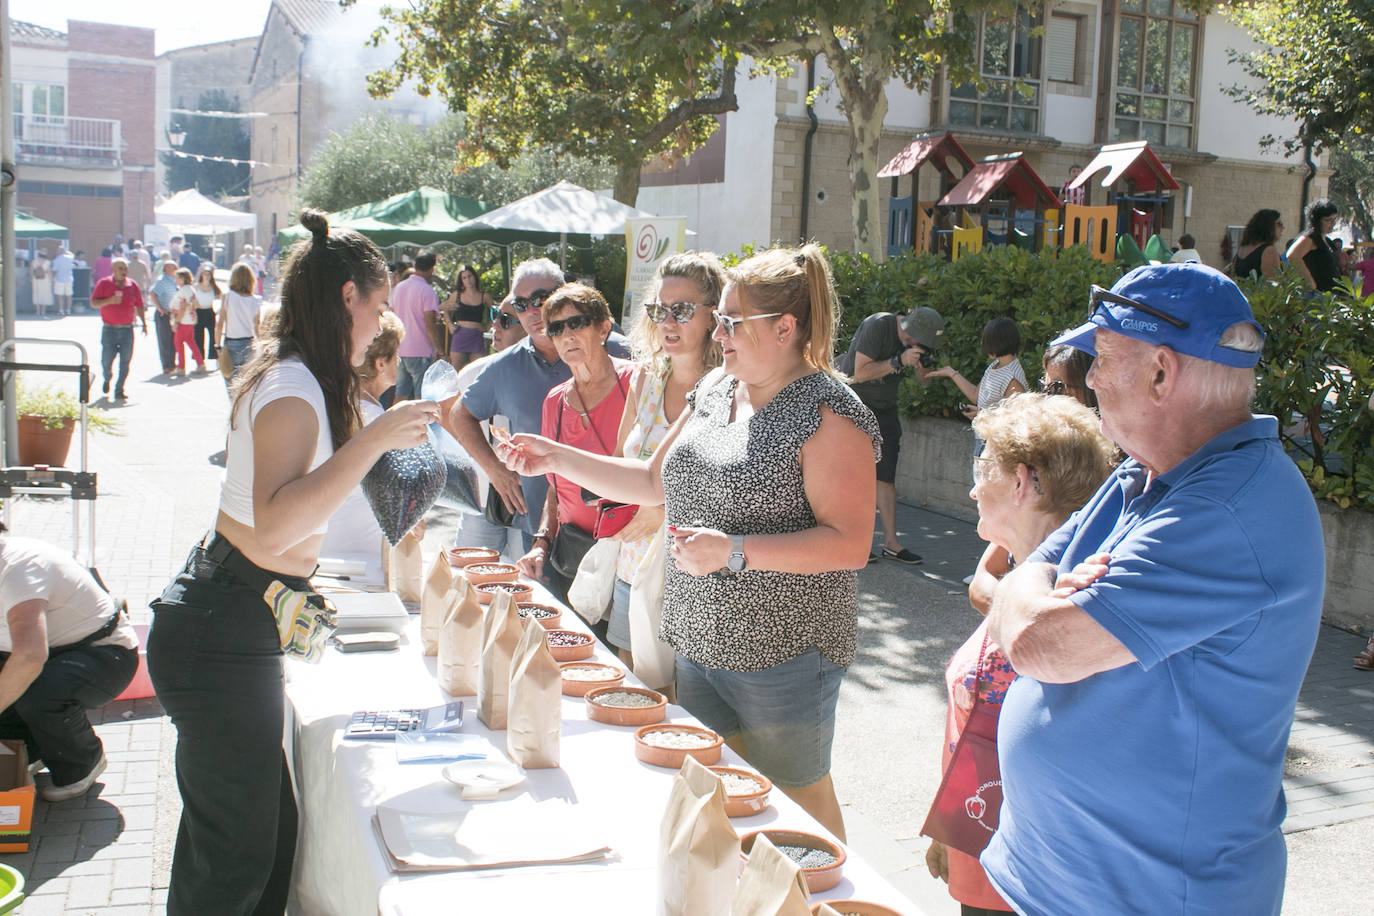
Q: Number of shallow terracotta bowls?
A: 11